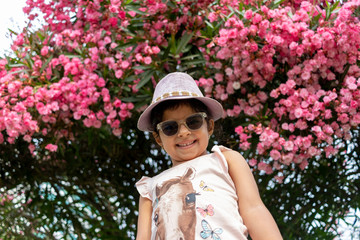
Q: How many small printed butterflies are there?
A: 3